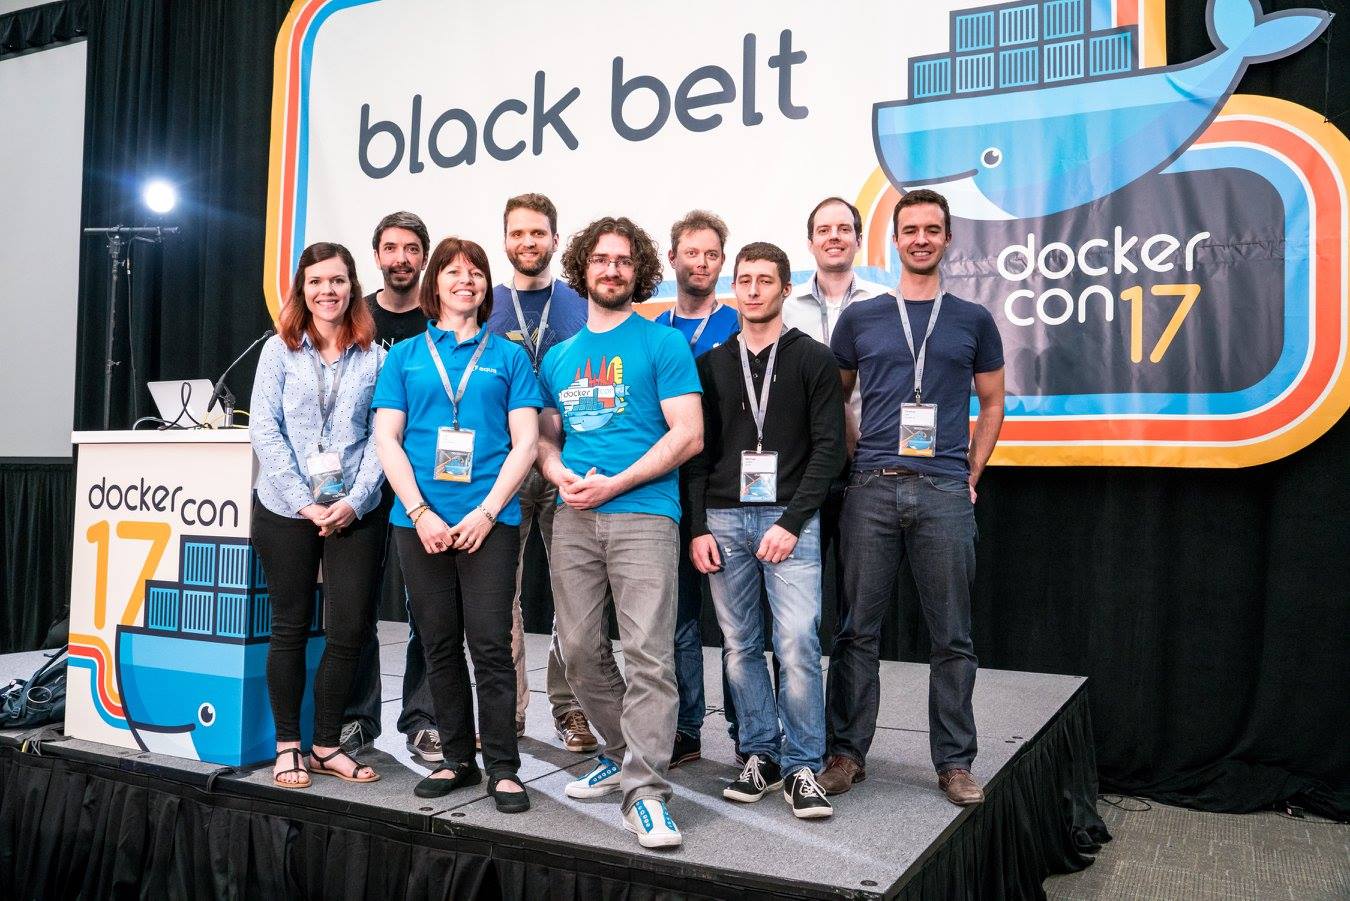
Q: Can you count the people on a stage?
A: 9